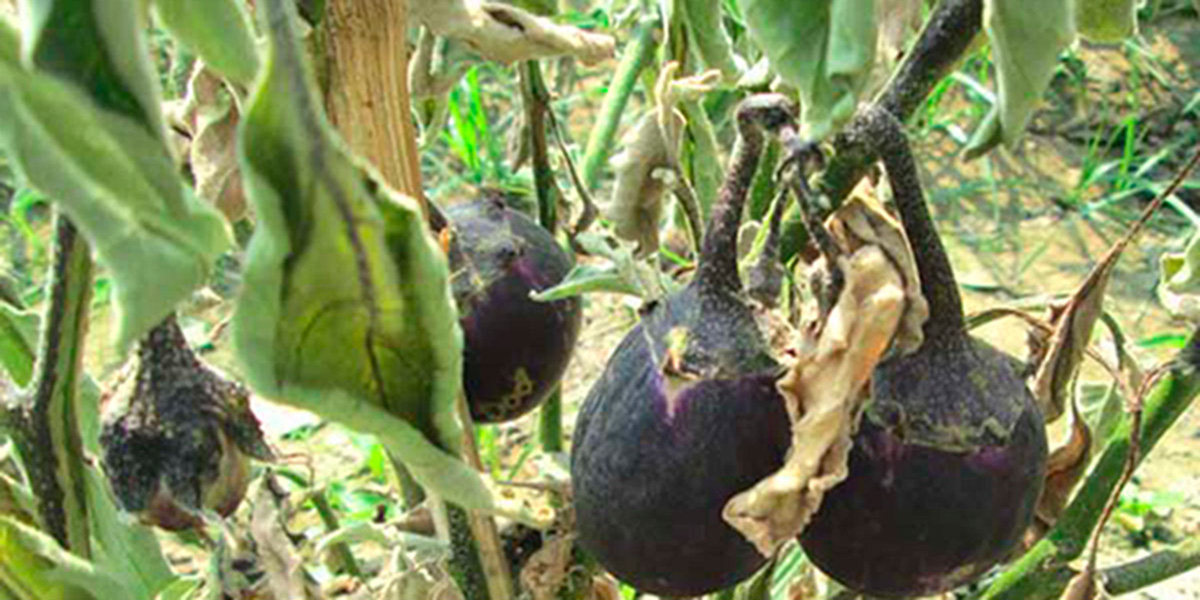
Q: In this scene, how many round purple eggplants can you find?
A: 3